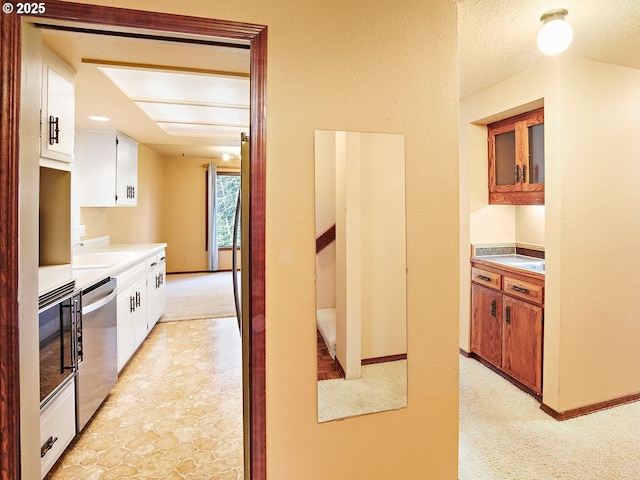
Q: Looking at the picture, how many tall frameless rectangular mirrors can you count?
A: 1